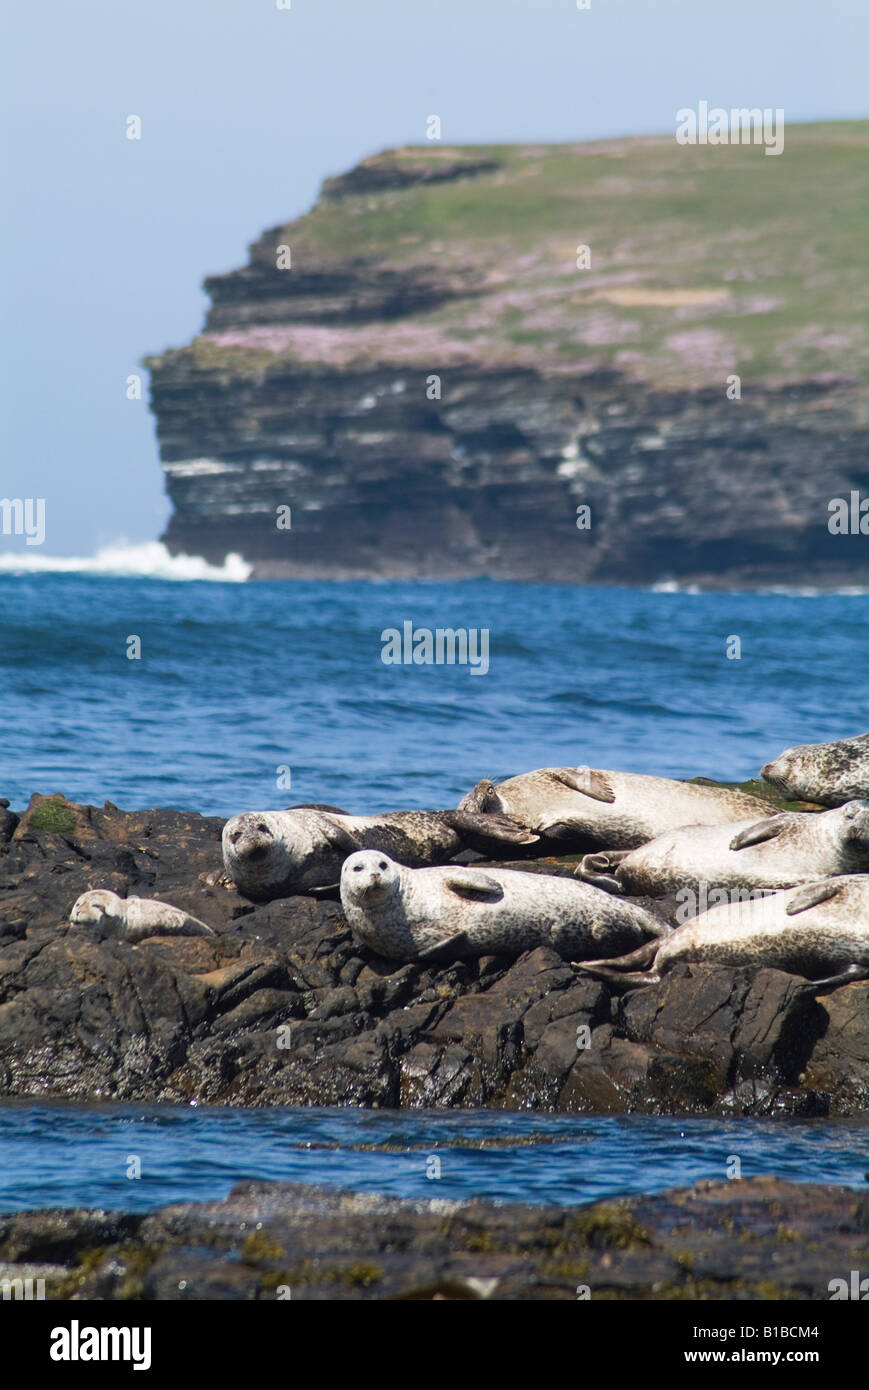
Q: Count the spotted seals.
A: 7